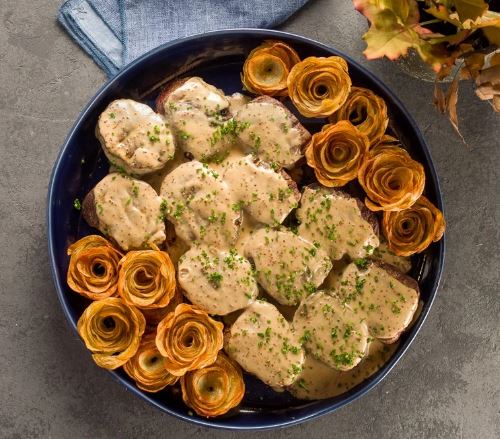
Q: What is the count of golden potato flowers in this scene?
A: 12